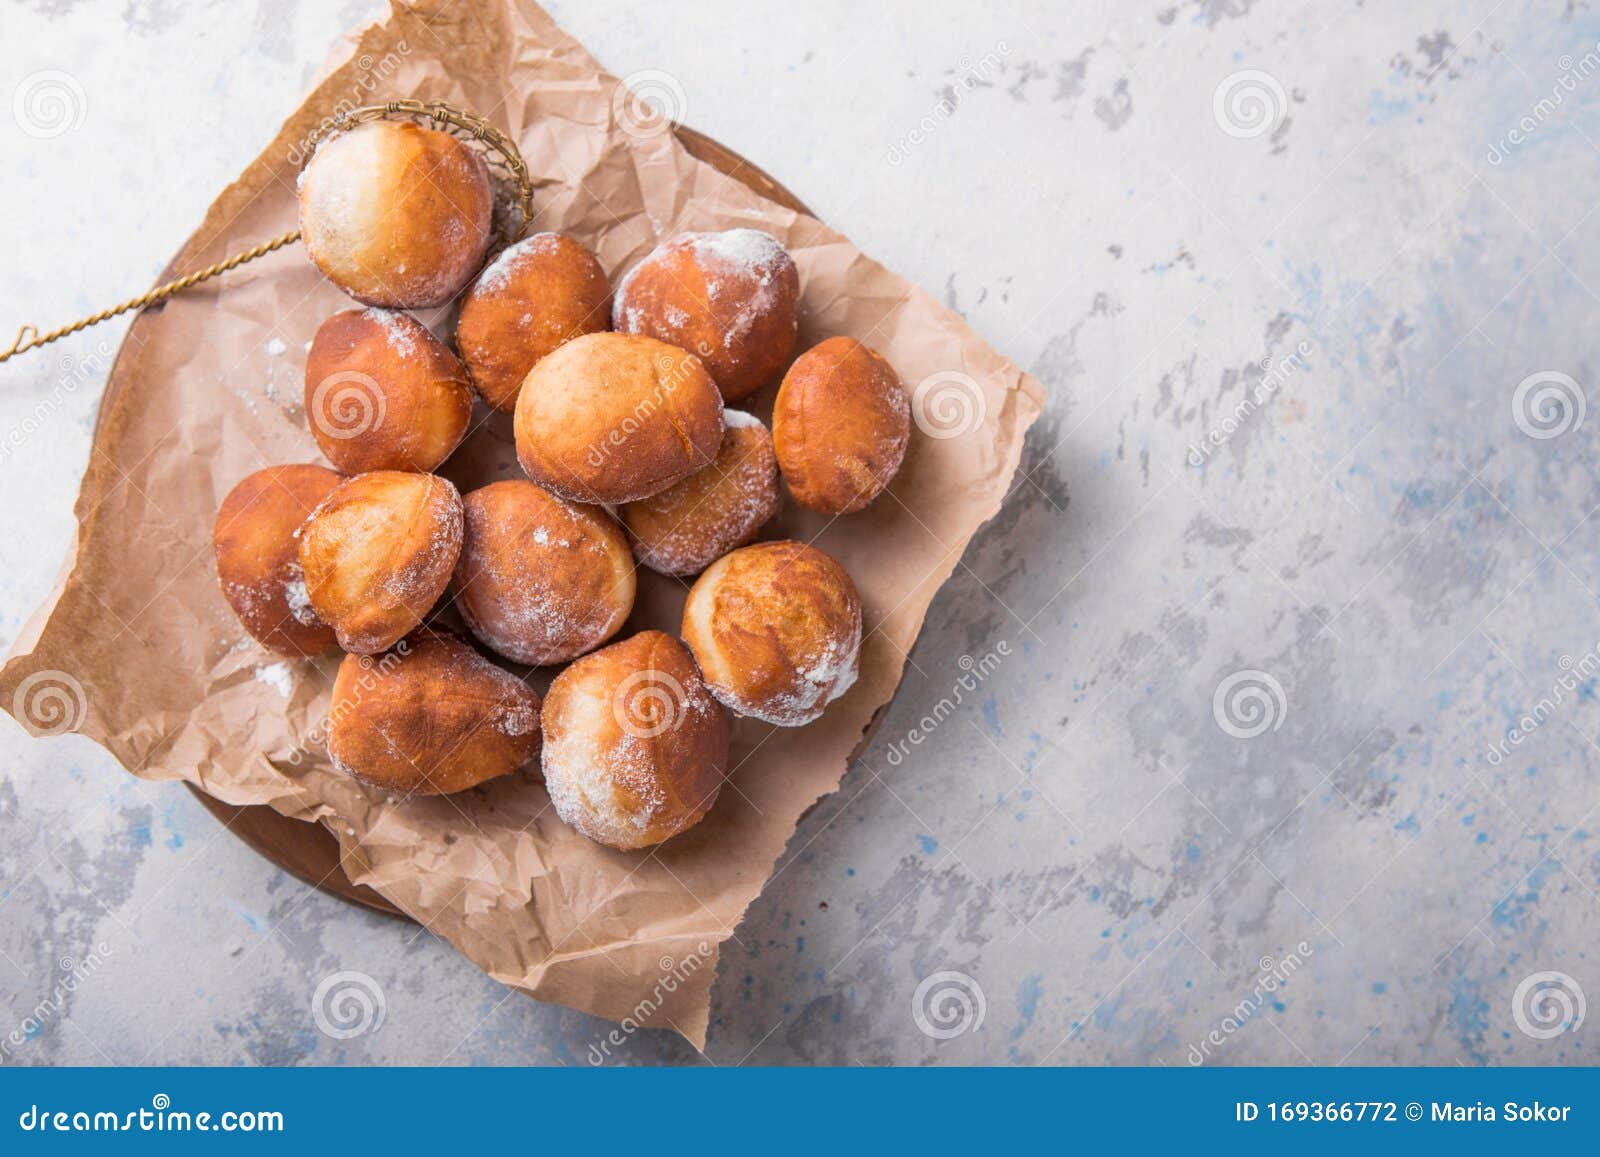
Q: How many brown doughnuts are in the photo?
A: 13